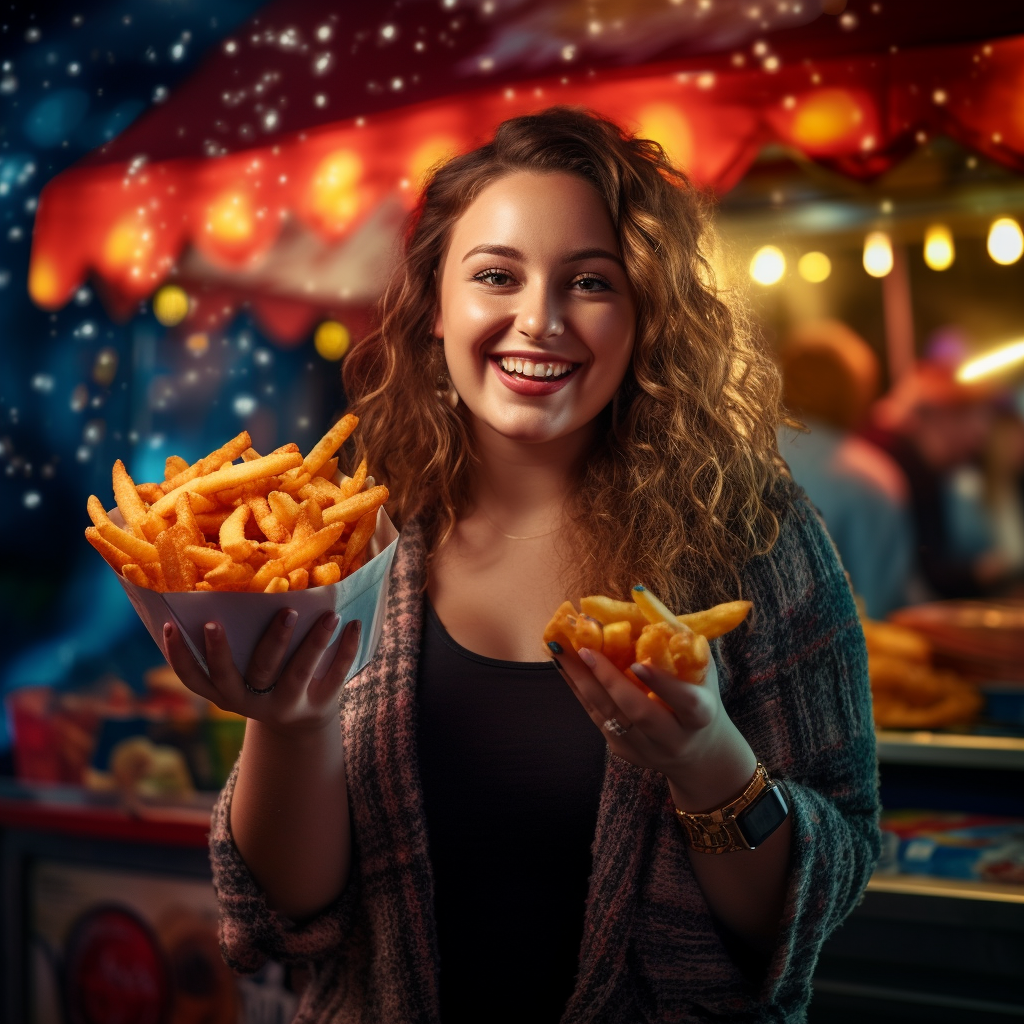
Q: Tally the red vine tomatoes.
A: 0